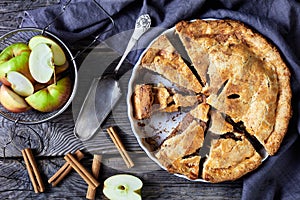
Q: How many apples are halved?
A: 1